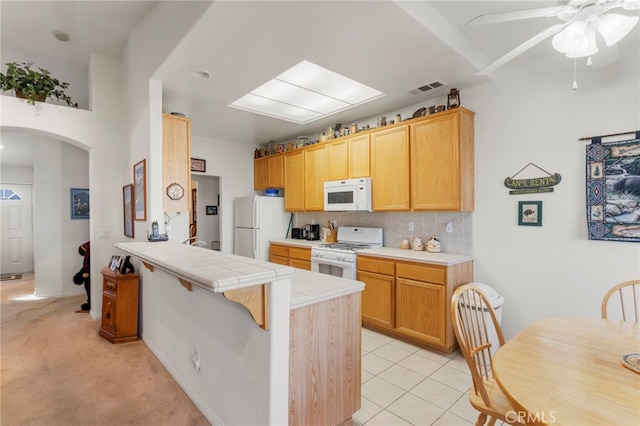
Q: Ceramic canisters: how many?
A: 3